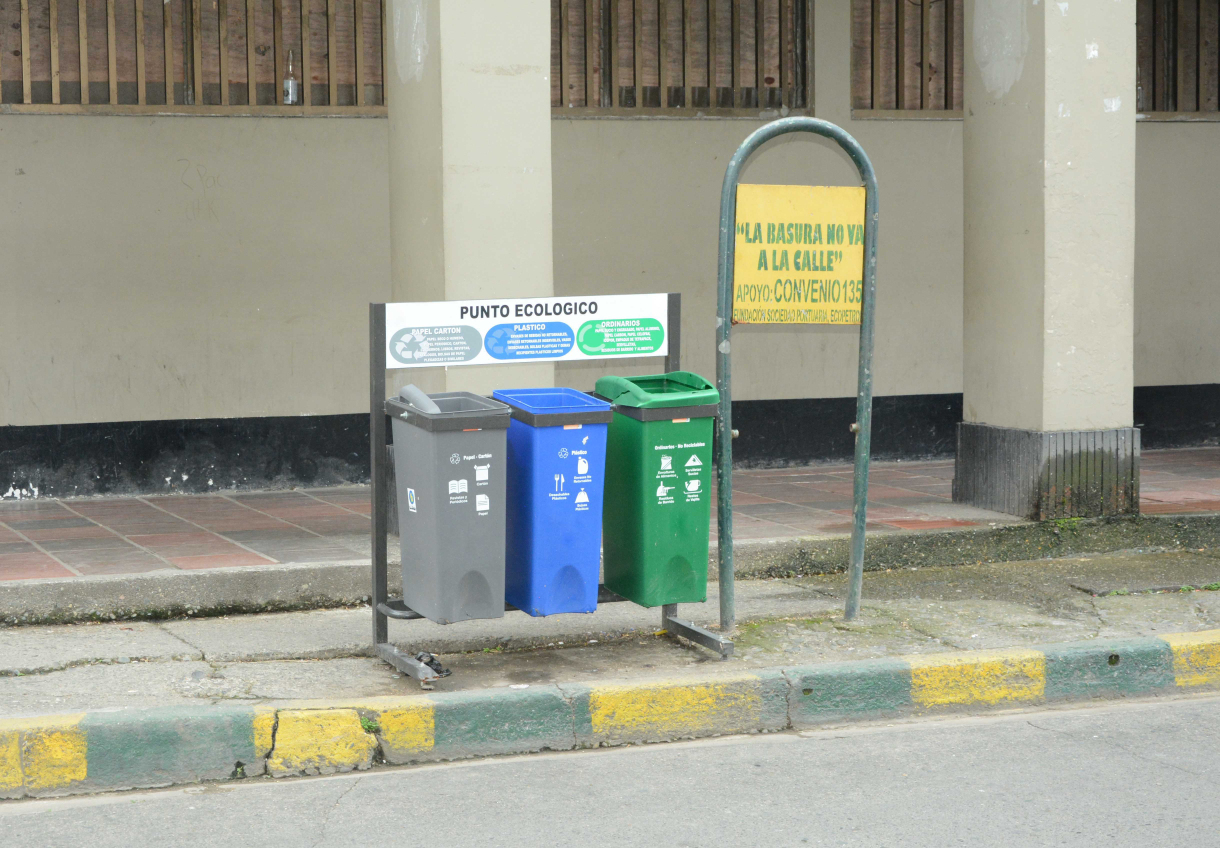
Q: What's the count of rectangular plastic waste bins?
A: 3